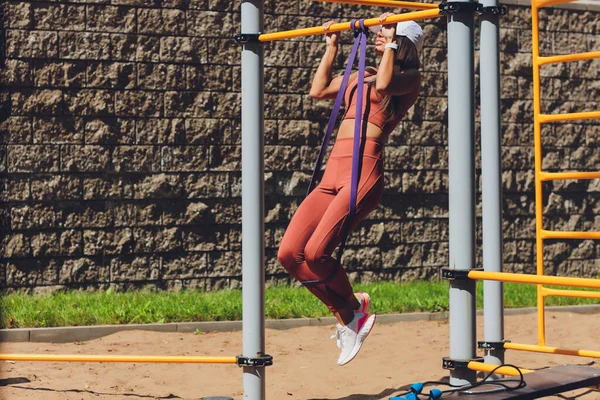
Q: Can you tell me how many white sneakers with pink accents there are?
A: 2